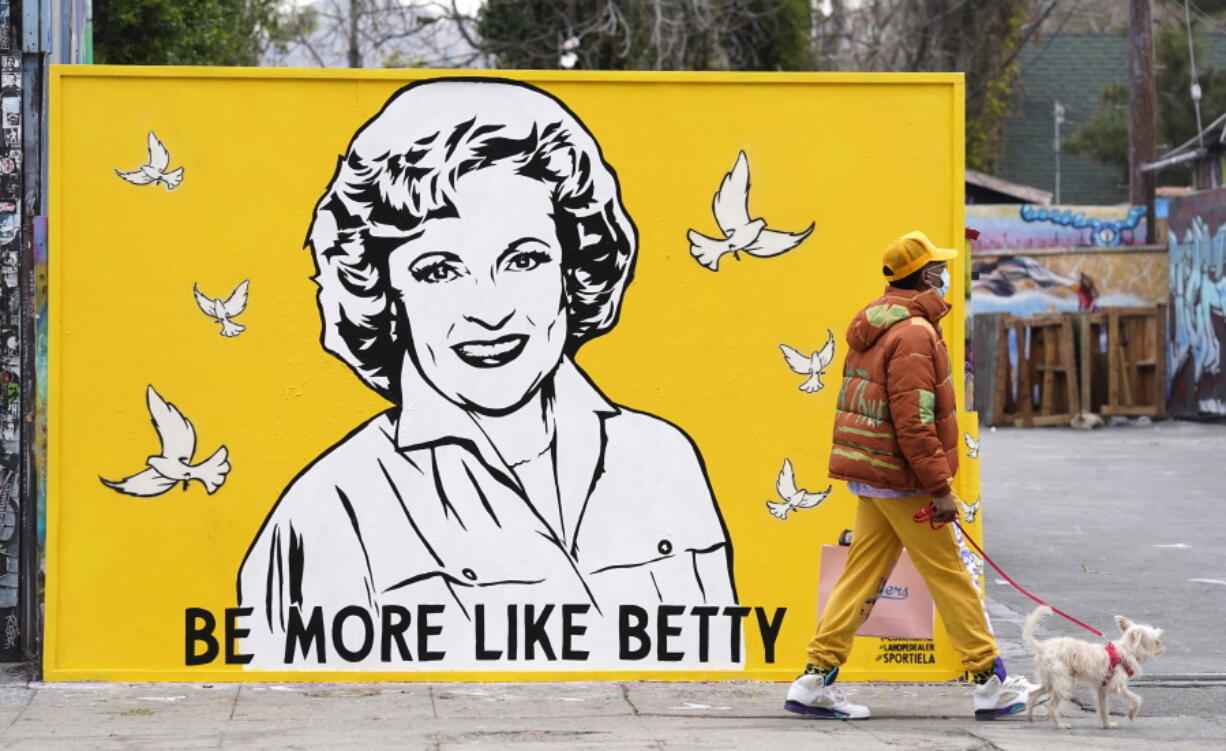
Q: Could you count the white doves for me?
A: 8